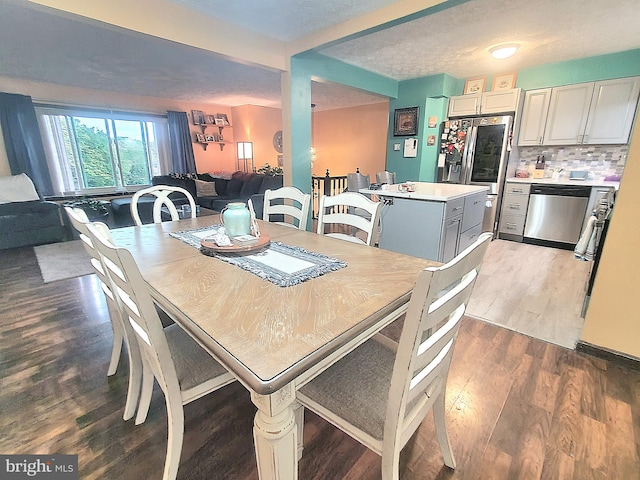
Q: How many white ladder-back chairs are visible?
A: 5